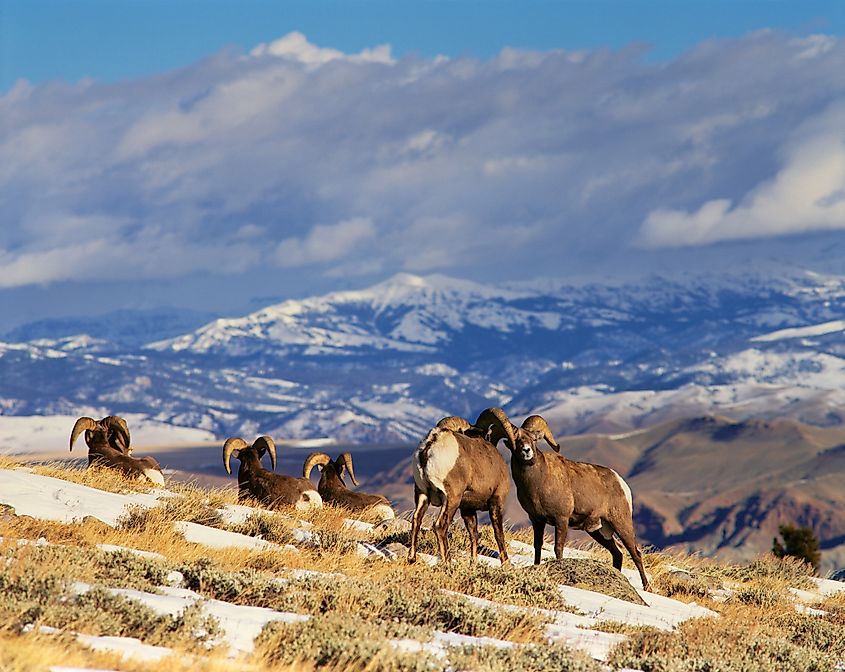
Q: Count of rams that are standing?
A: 2